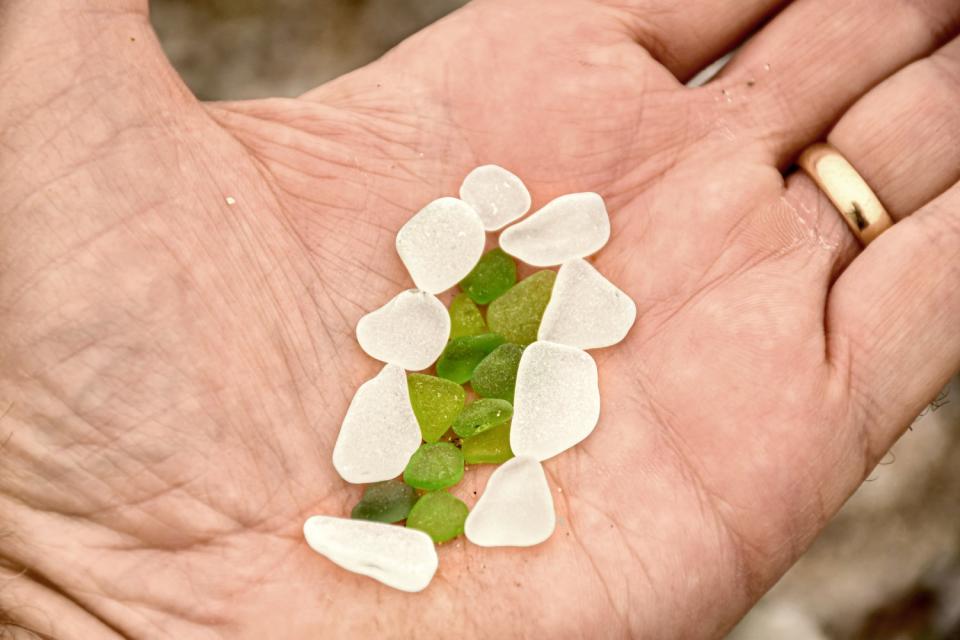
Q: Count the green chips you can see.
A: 11